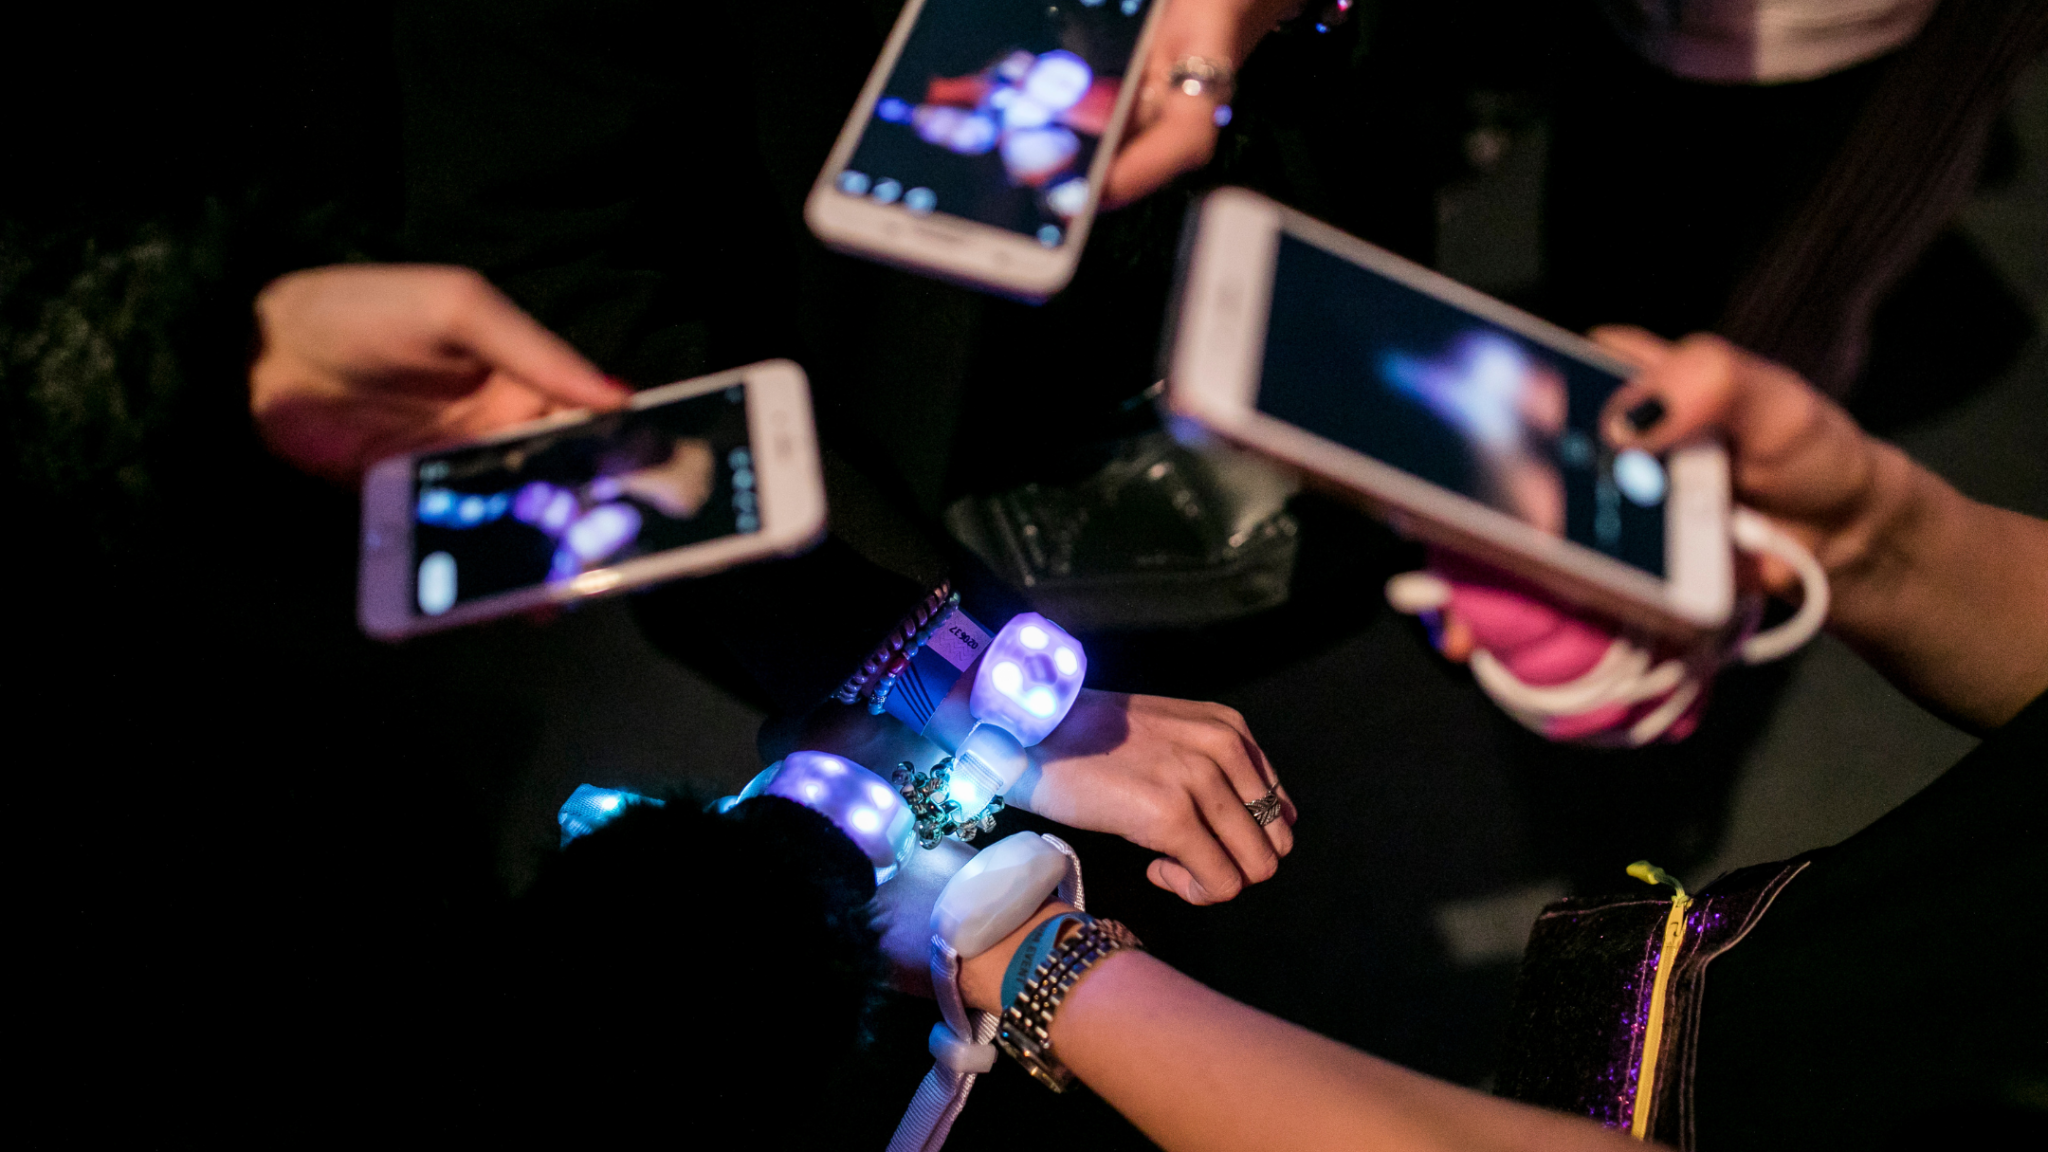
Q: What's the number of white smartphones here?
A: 3